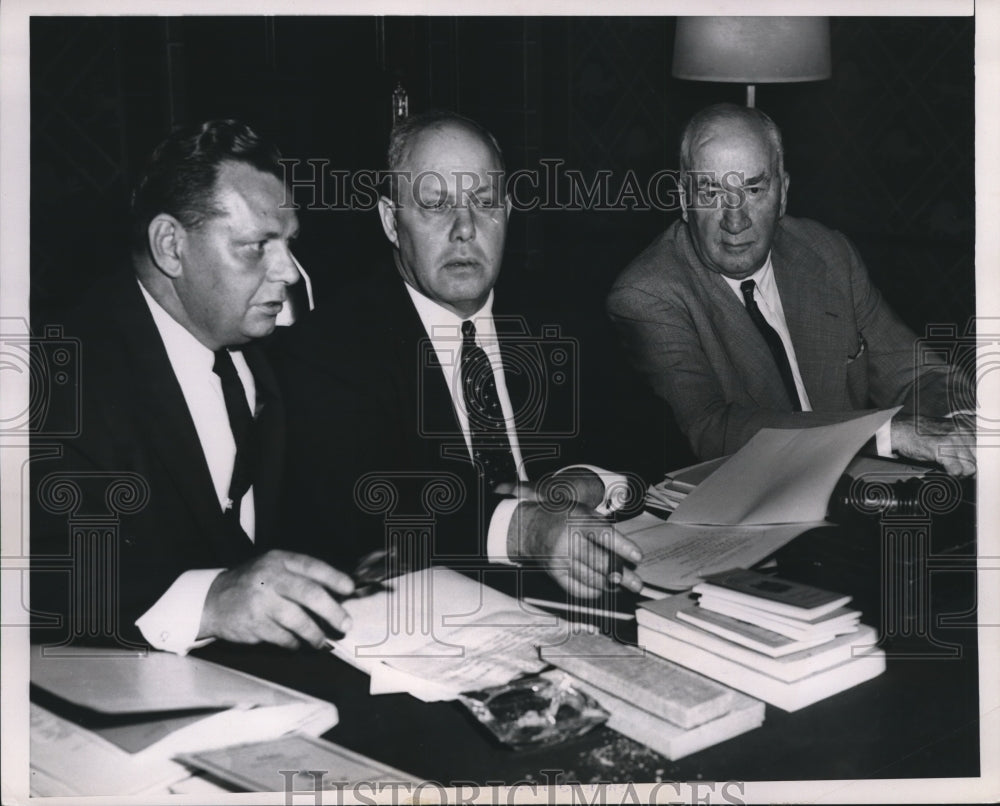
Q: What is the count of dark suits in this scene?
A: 2